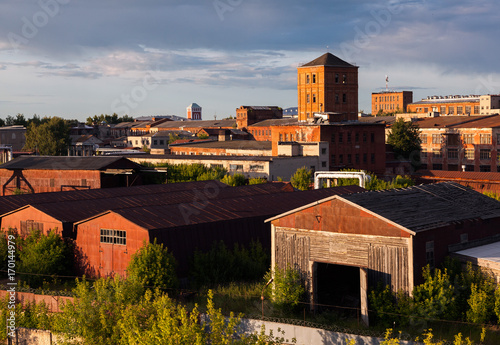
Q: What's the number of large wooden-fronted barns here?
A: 1